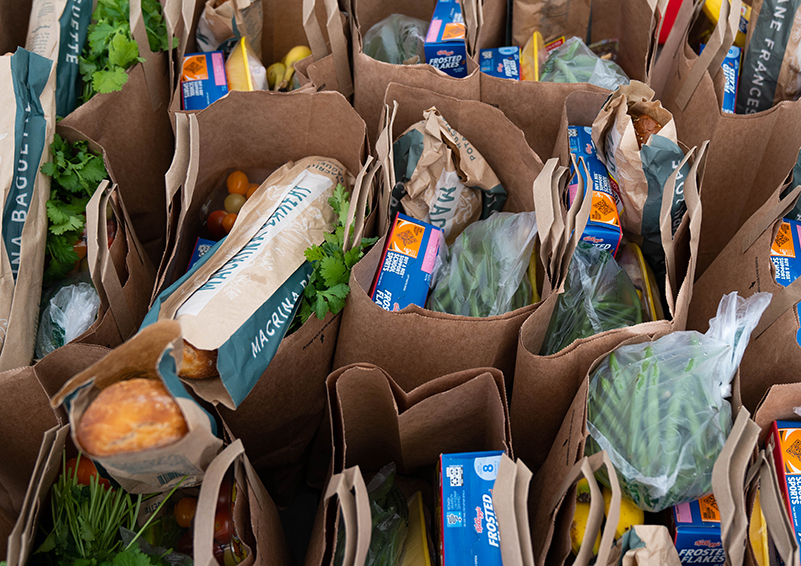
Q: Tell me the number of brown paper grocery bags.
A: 15